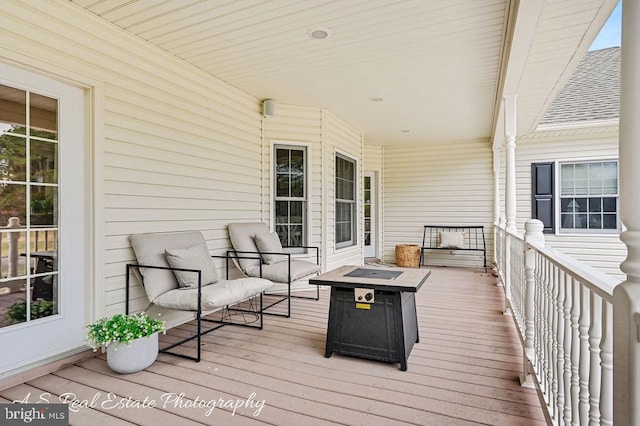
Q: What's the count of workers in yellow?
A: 0